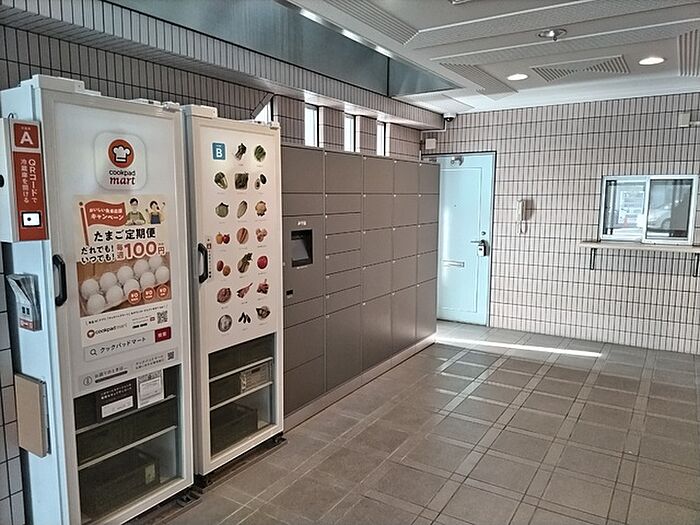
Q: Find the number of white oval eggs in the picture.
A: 10